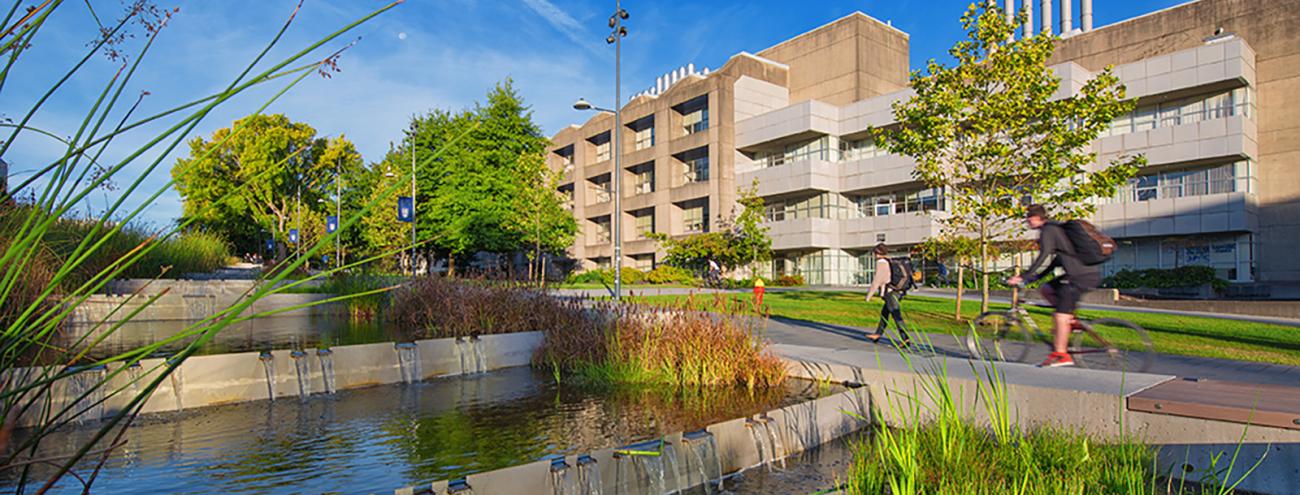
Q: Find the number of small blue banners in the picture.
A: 4